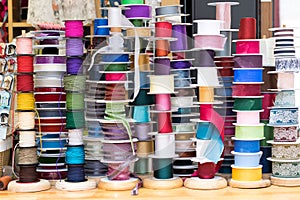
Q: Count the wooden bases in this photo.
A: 7